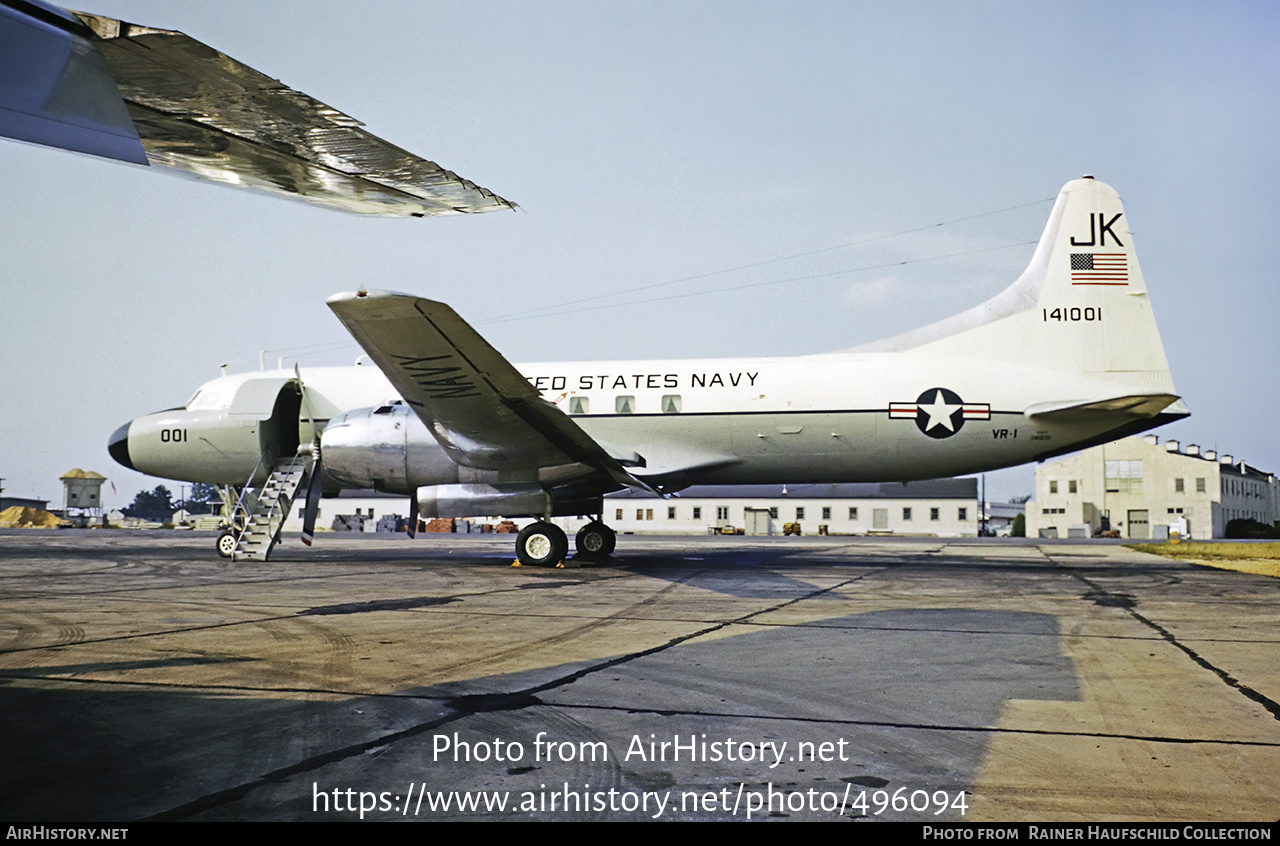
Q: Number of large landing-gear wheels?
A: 2